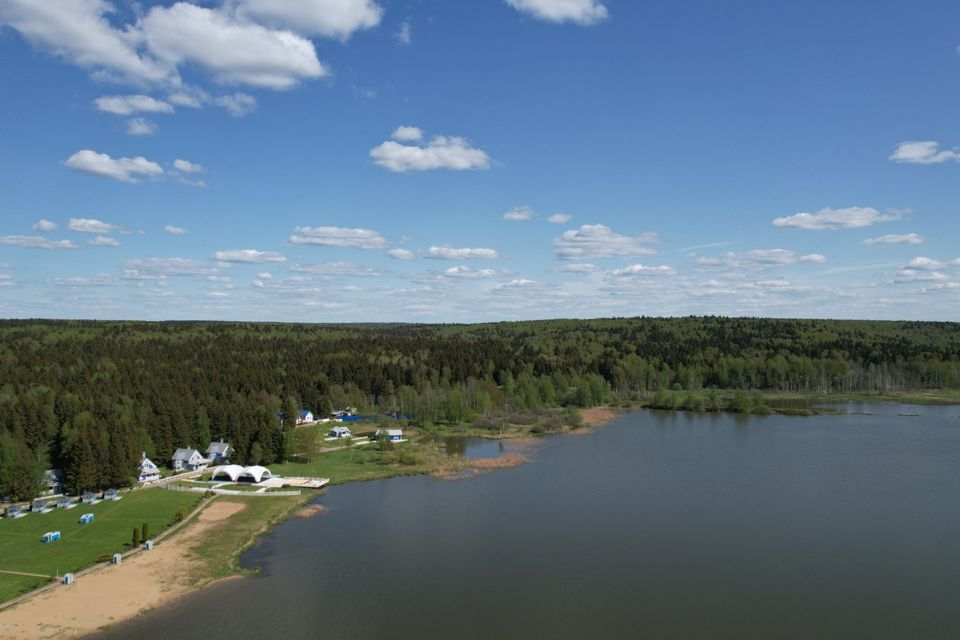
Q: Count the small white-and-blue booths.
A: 5